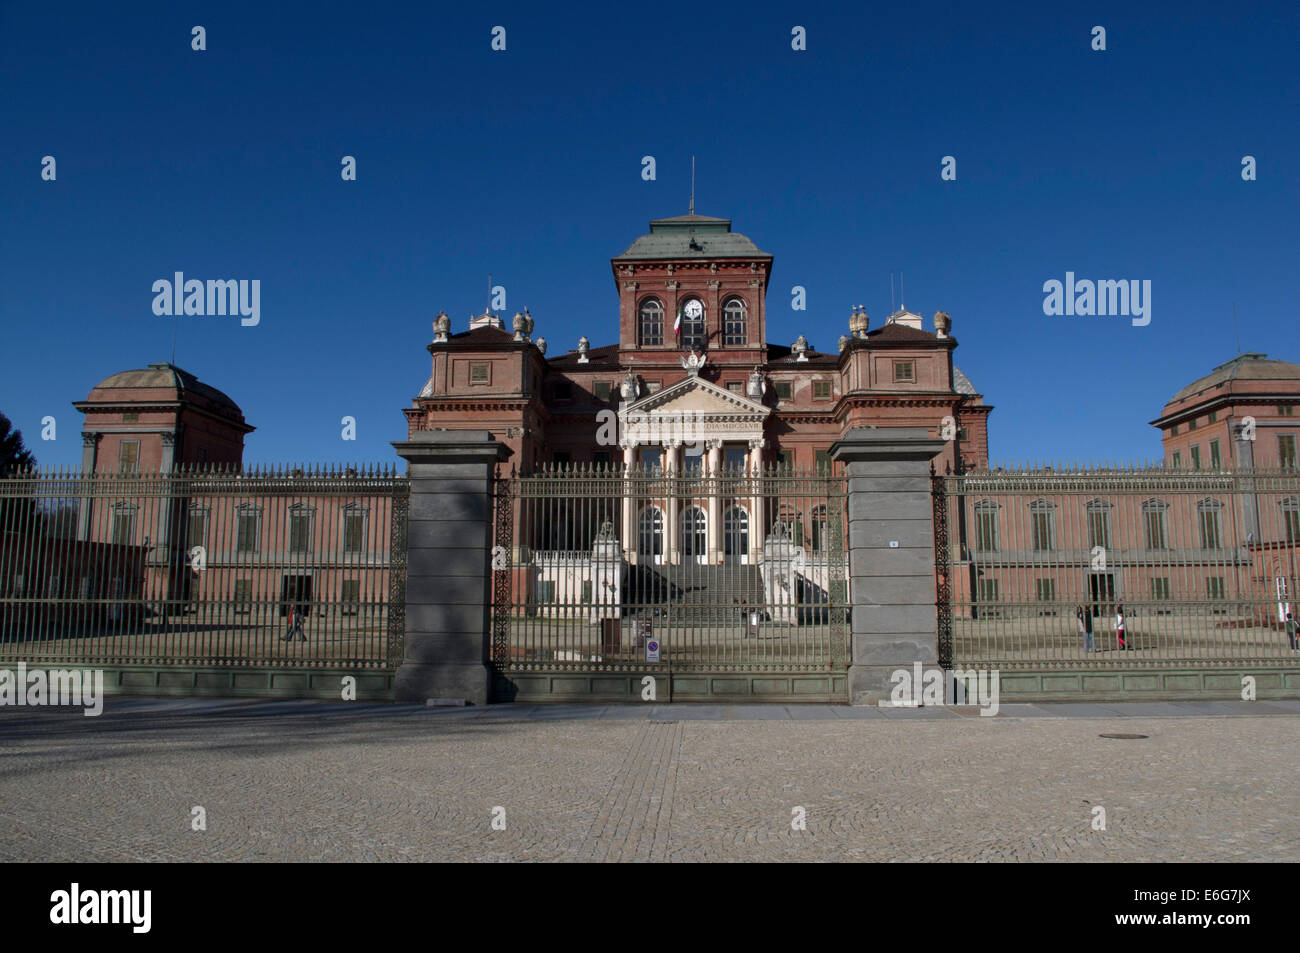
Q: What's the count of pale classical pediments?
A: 1